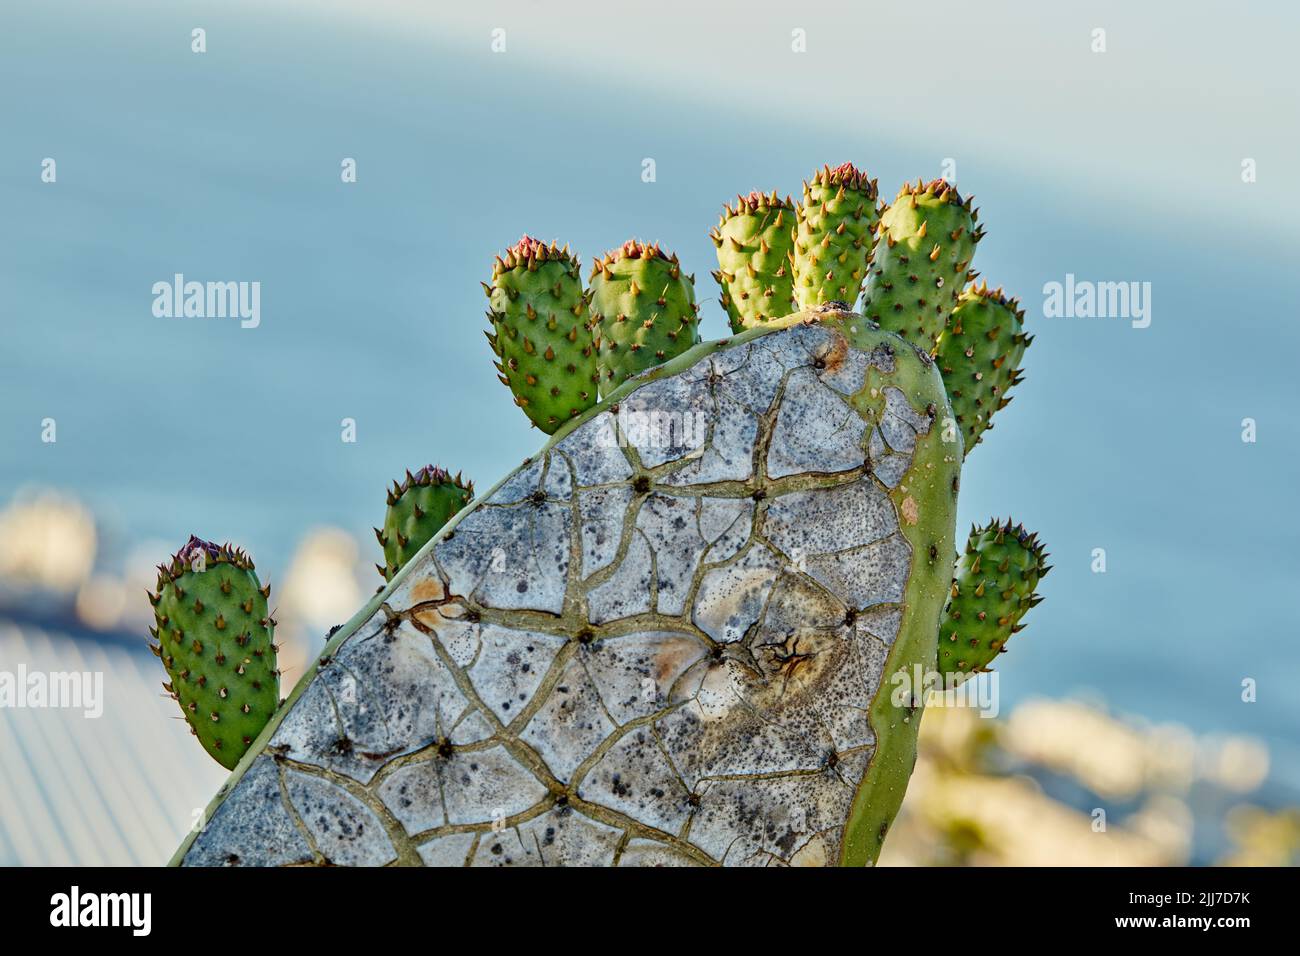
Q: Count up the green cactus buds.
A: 9